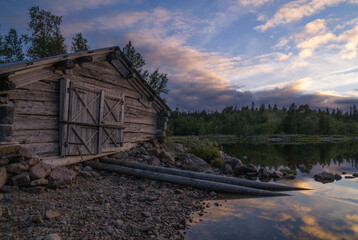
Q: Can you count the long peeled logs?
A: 2